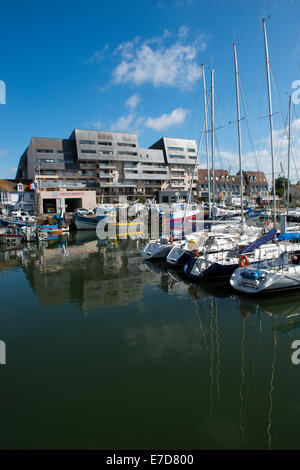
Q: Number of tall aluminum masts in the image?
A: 5